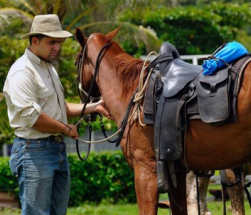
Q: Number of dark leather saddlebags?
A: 1